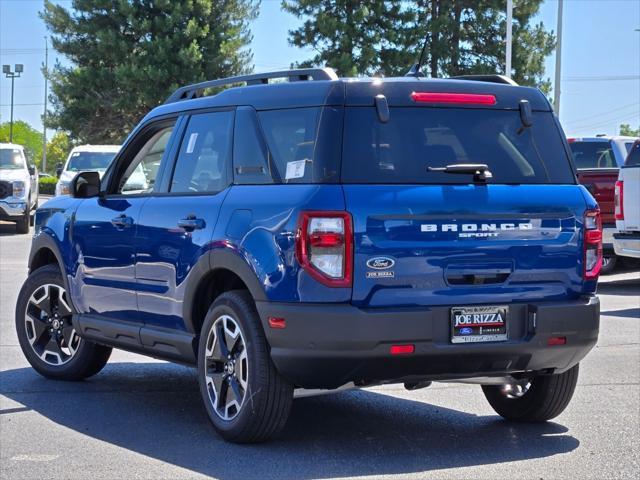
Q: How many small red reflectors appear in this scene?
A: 3